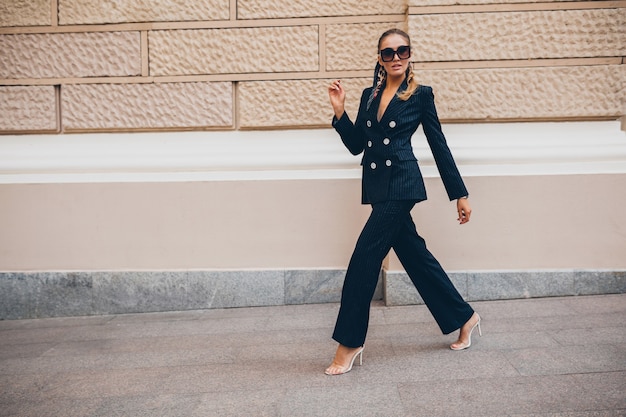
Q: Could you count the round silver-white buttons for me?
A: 6